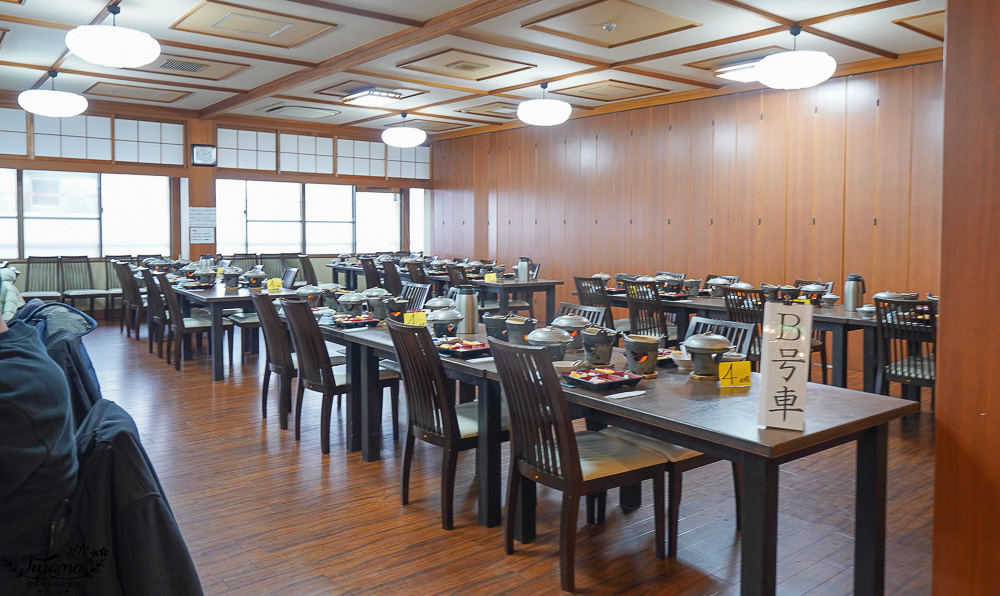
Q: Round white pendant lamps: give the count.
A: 5